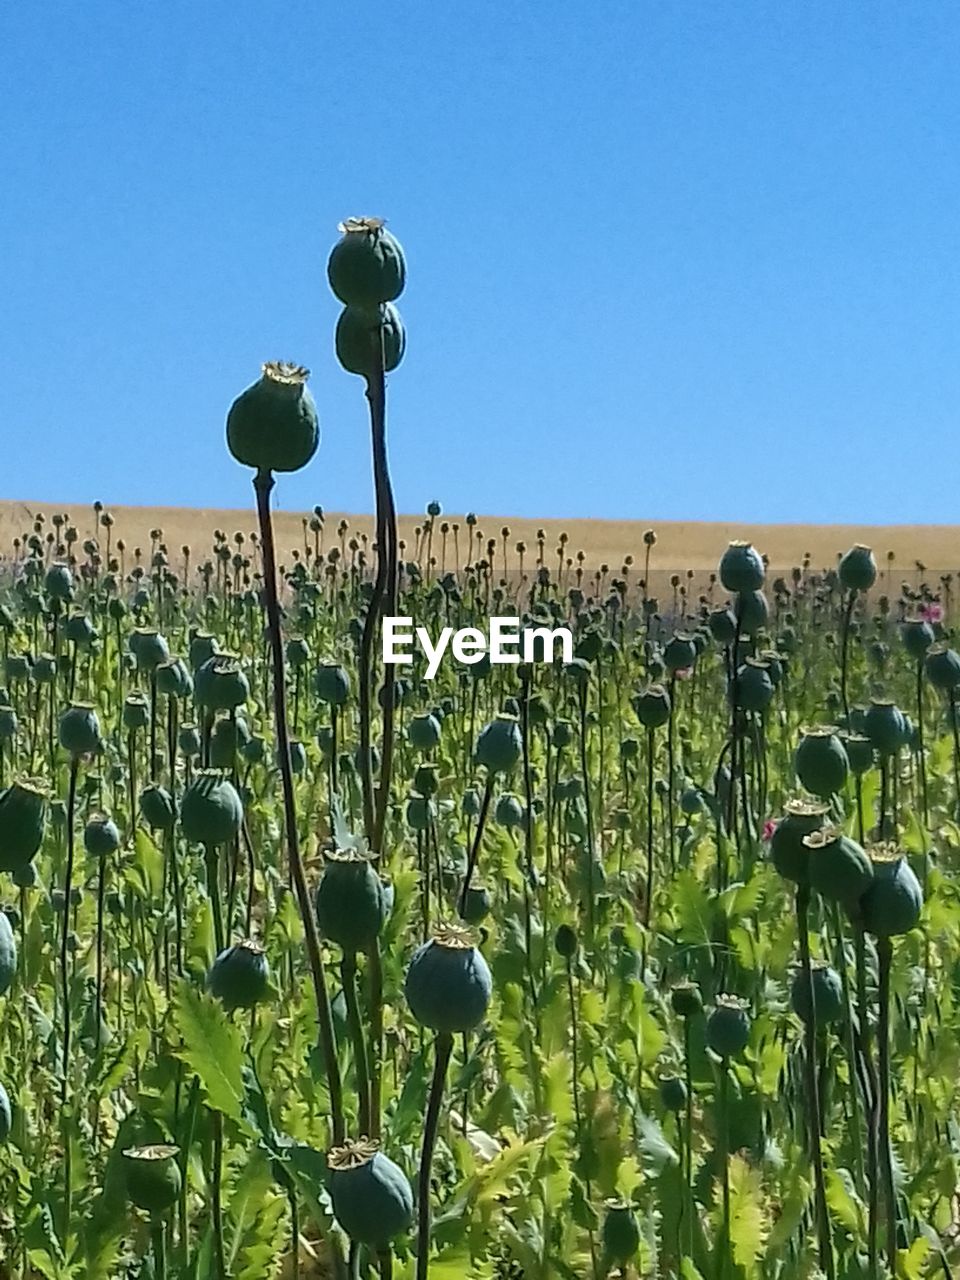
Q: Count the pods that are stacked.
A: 2